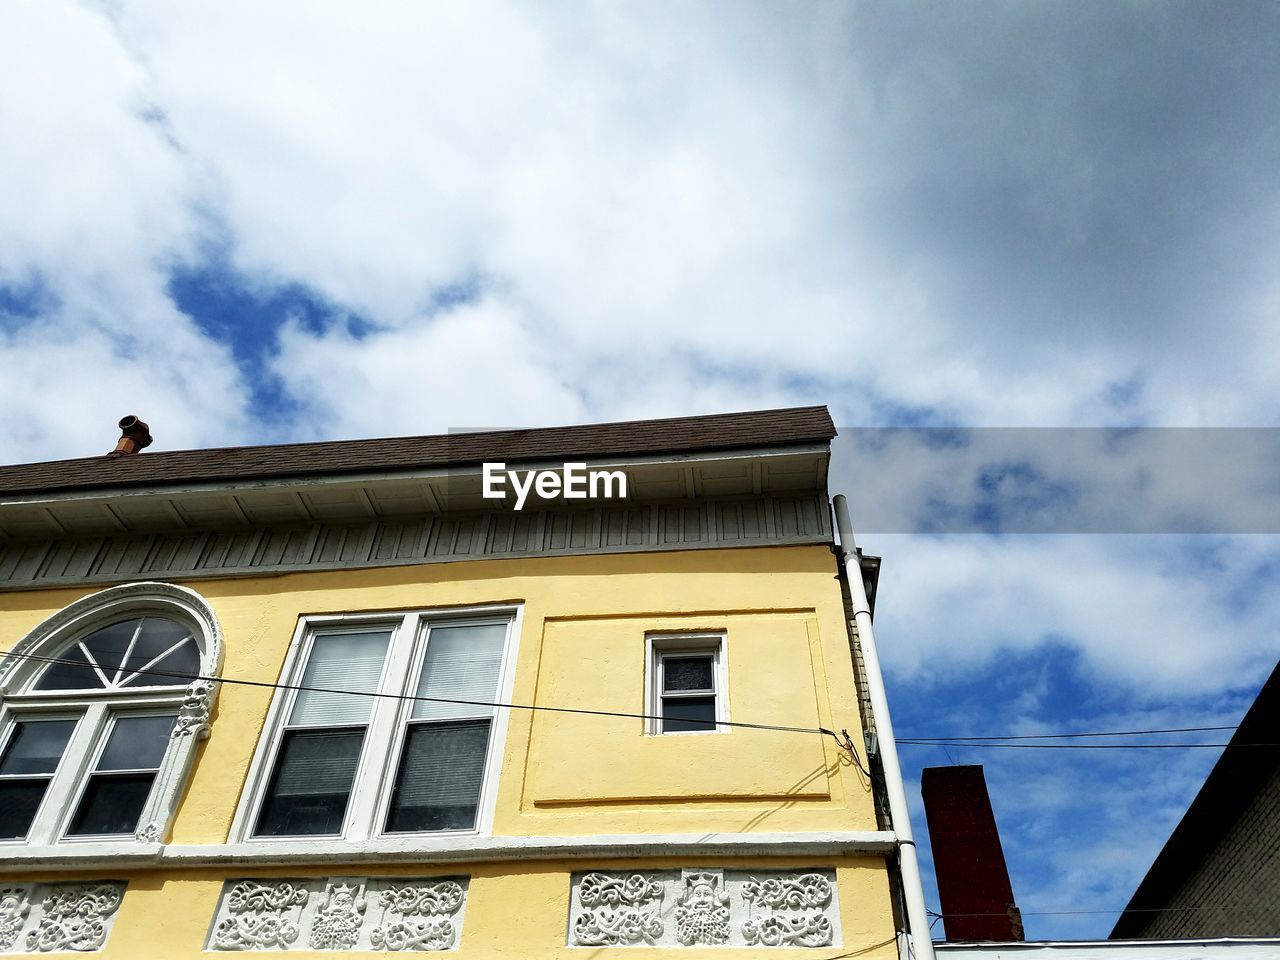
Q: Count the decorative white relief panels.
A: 3